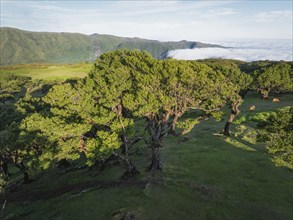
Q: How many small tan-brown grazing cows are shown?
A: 2